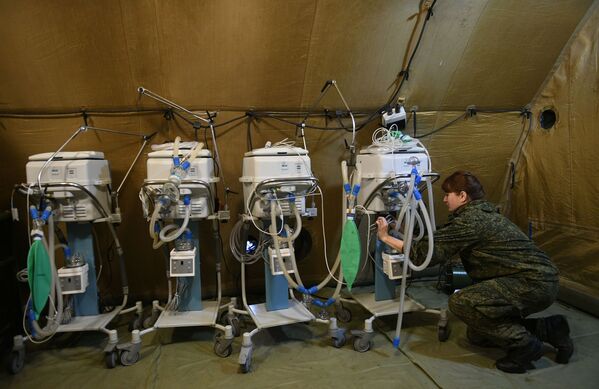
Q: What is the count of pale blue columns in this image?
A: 4